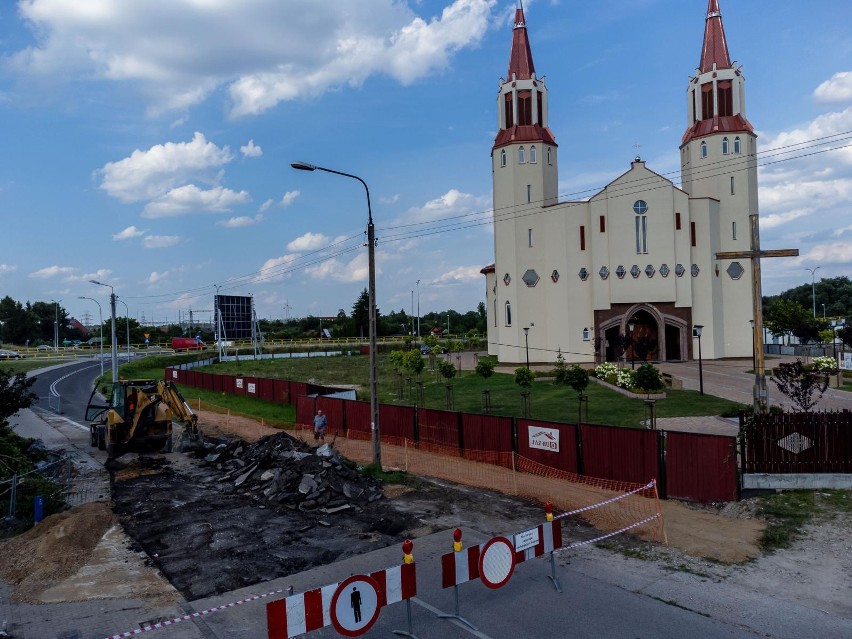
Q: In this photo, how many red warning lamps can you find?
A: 3